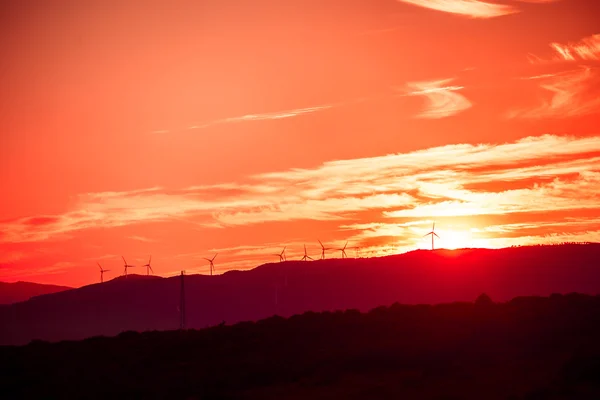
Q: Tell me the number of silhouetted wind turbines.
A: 9